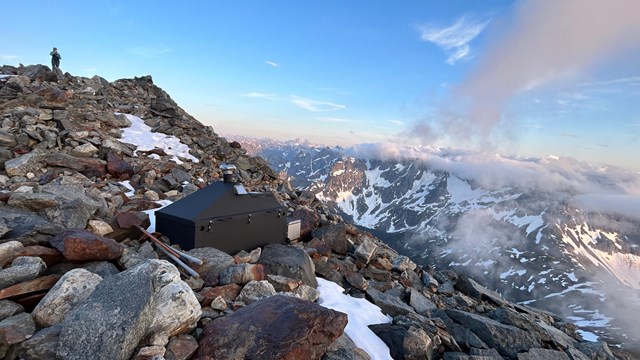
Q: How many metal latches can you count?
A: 3